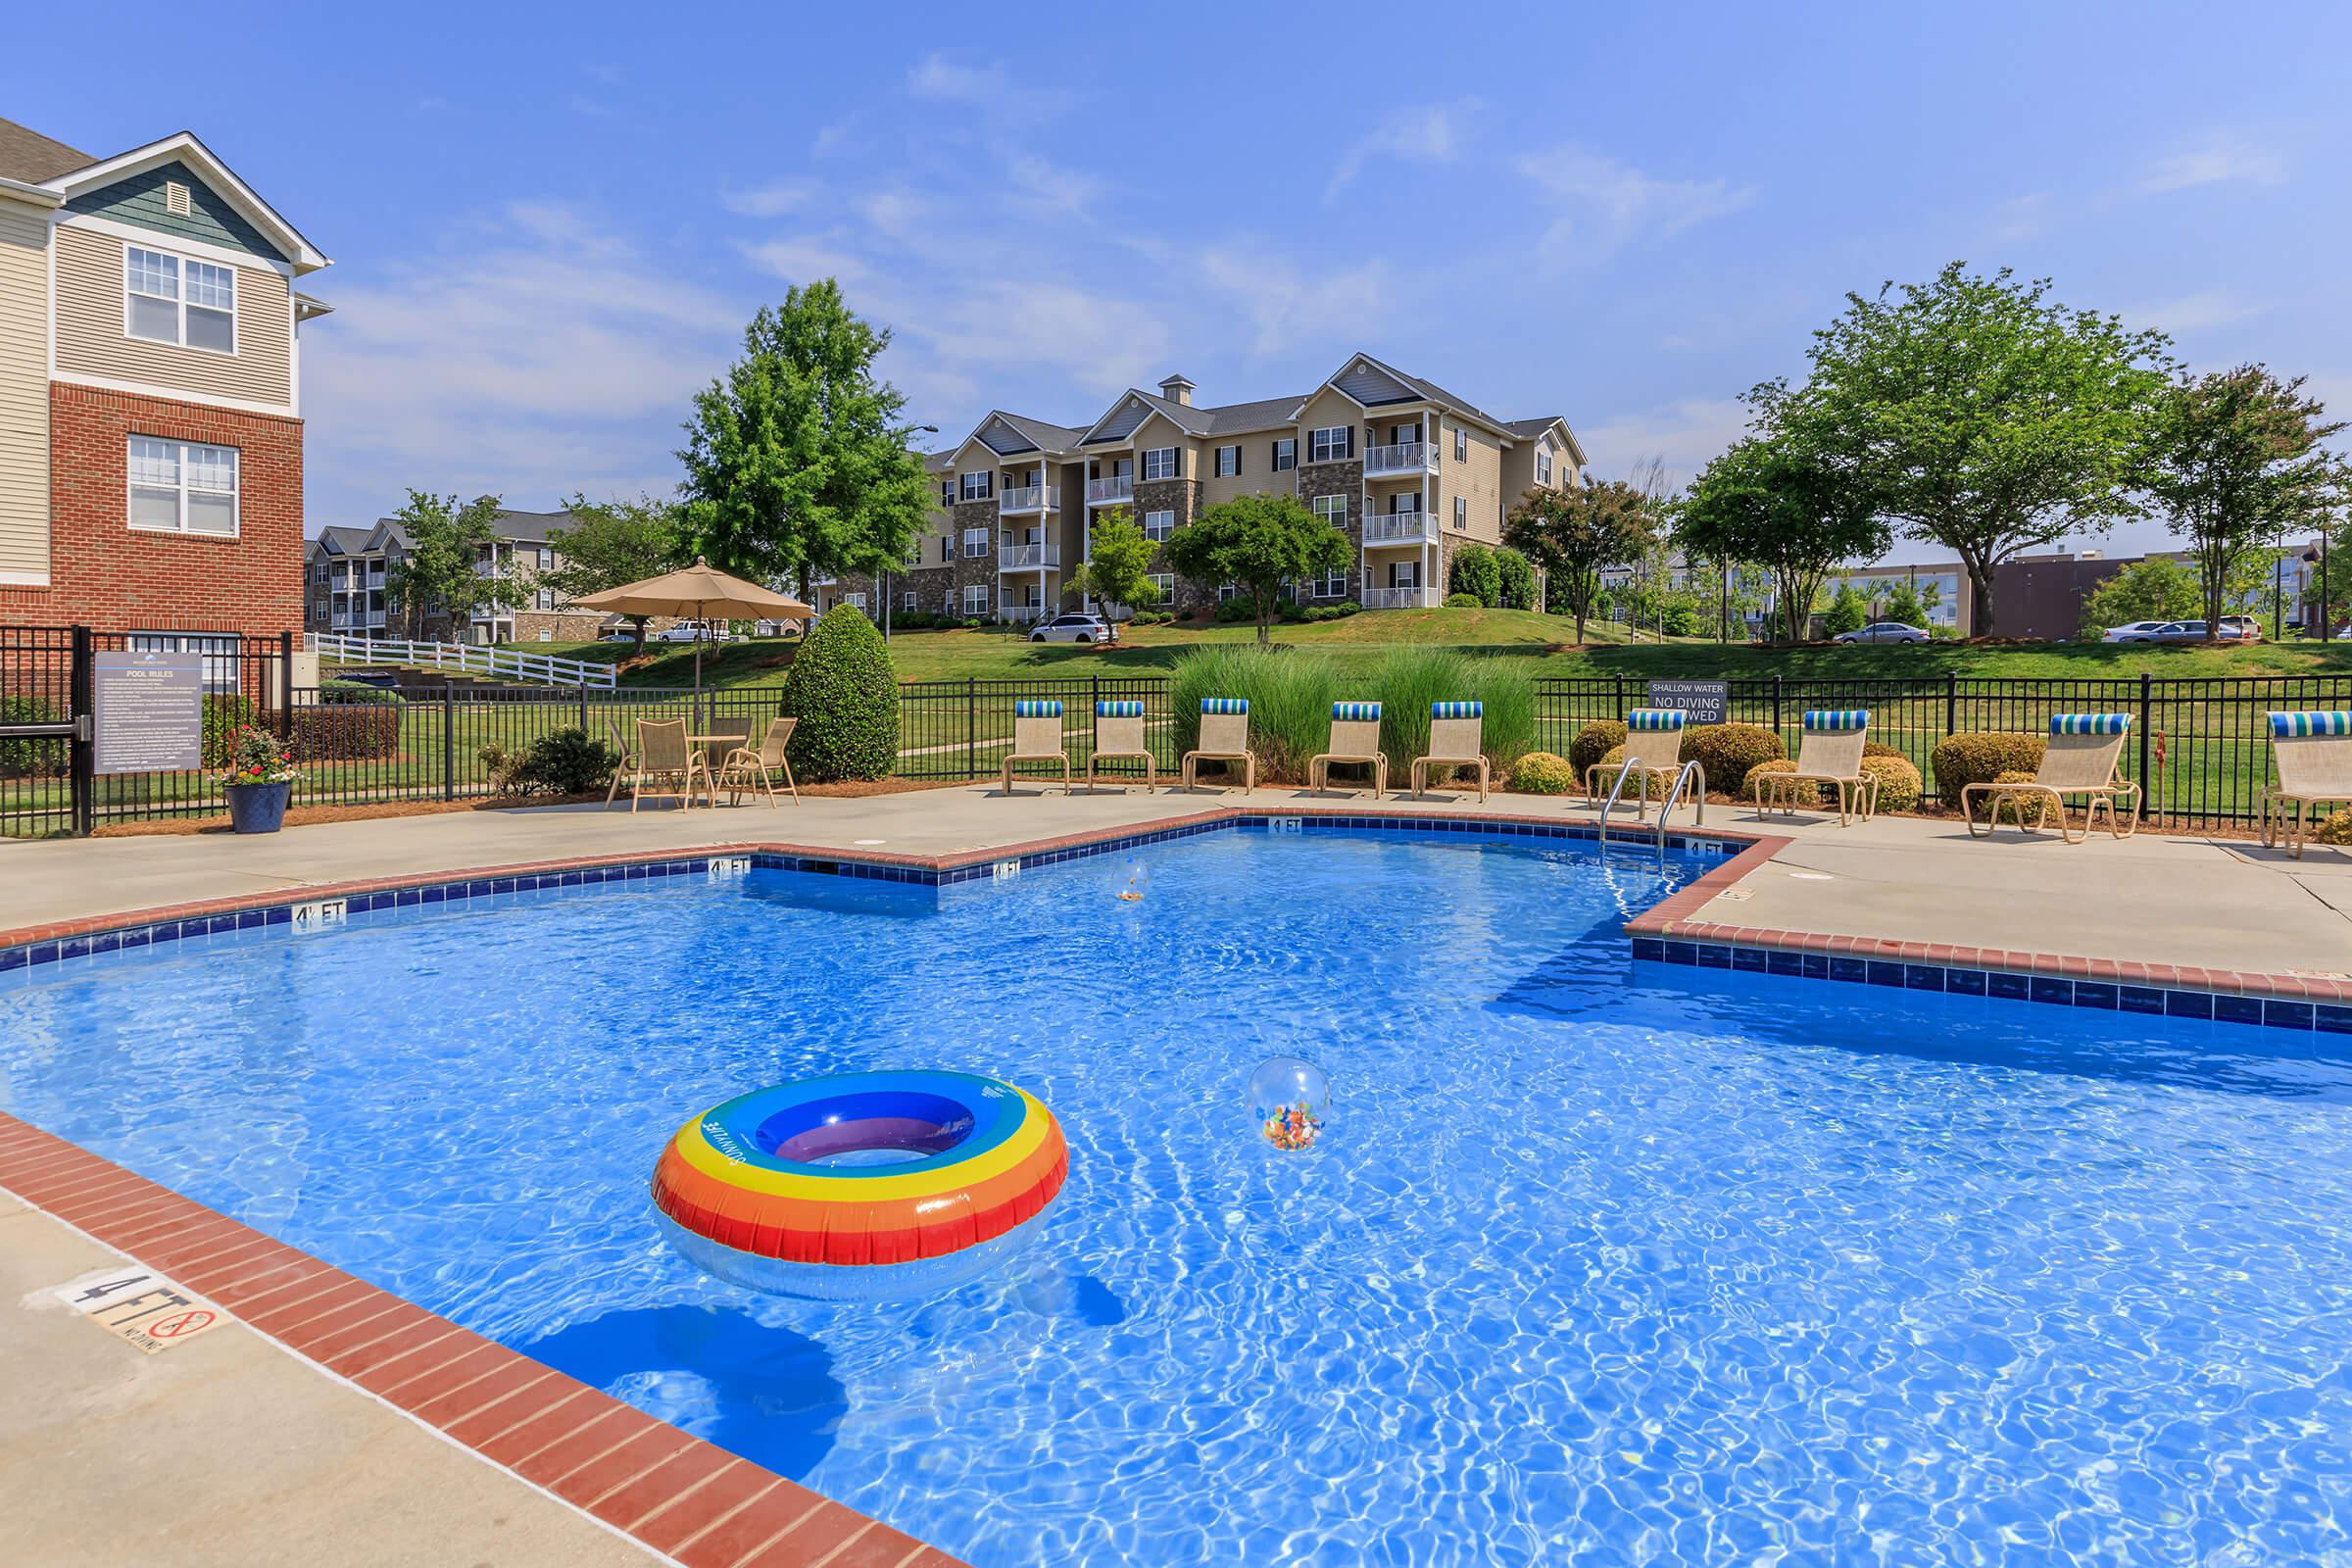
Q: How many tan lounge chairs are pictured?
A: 9